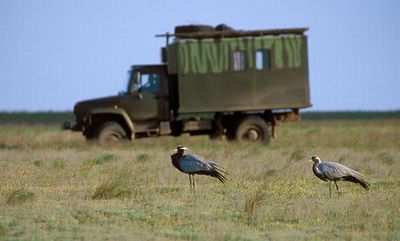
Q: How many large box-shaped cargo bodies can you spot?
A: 1